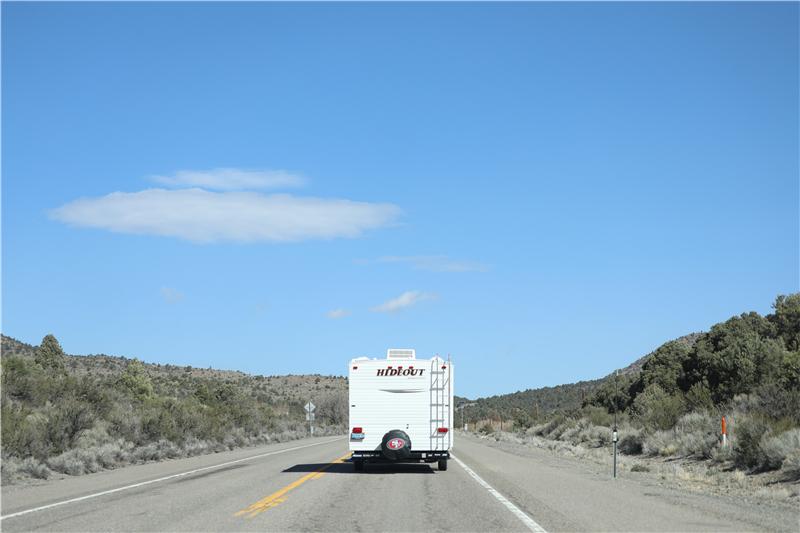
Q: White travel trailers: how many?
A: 1